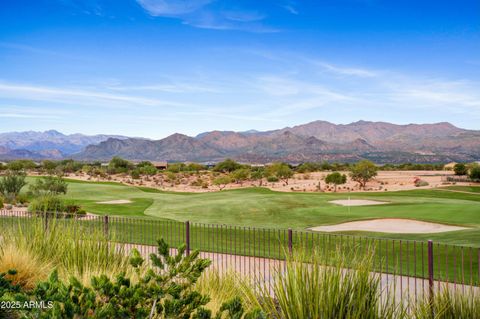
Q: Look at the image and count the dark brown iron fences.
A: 1